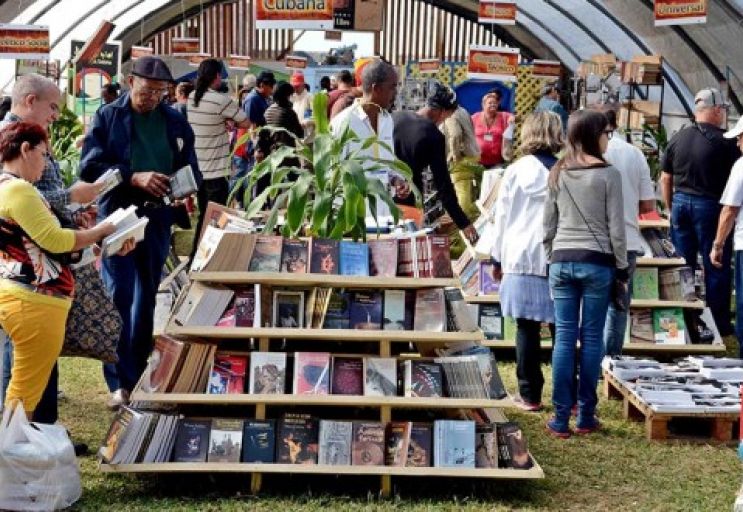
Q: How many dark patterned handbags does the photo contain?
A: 1